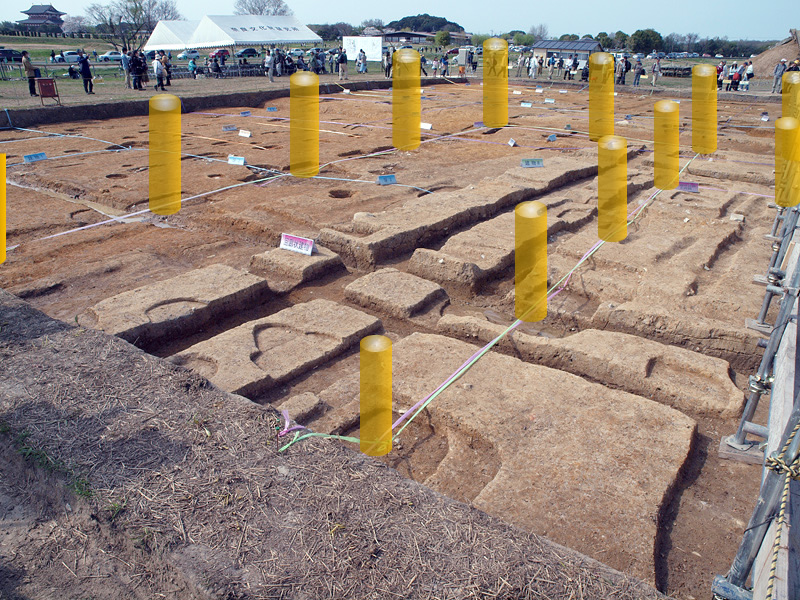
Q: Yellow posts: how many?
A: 13